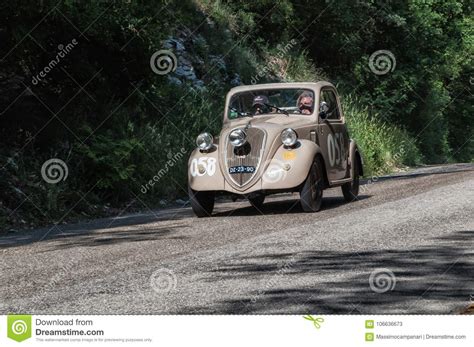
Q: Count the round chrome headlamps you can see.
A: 3